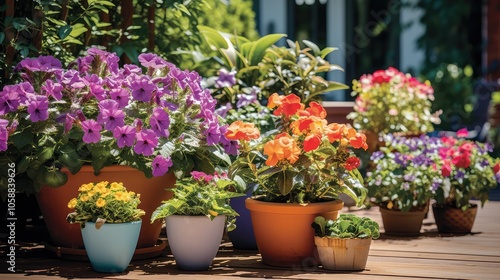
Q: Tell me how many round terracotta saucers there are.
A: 1